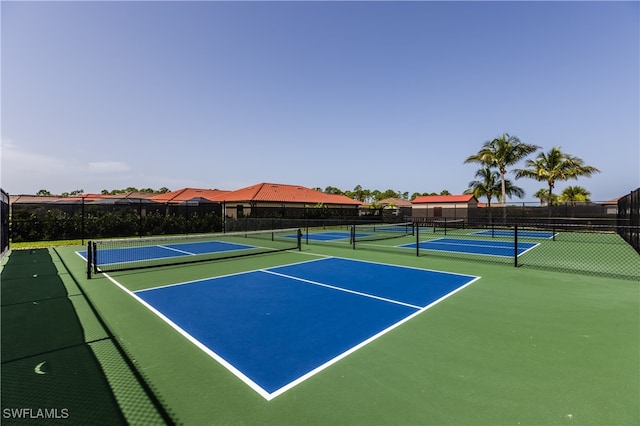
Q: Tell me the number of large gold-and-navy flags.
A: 0